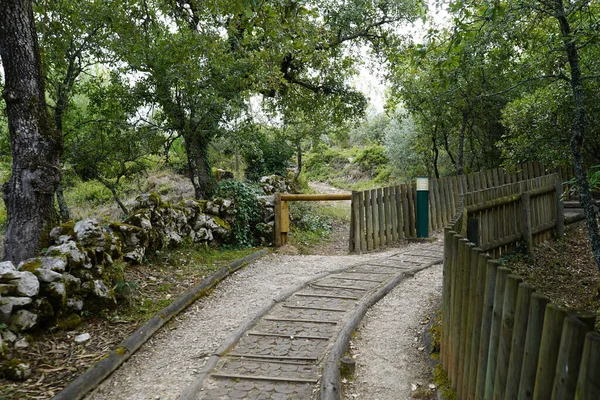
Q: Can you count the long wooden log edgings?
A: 3